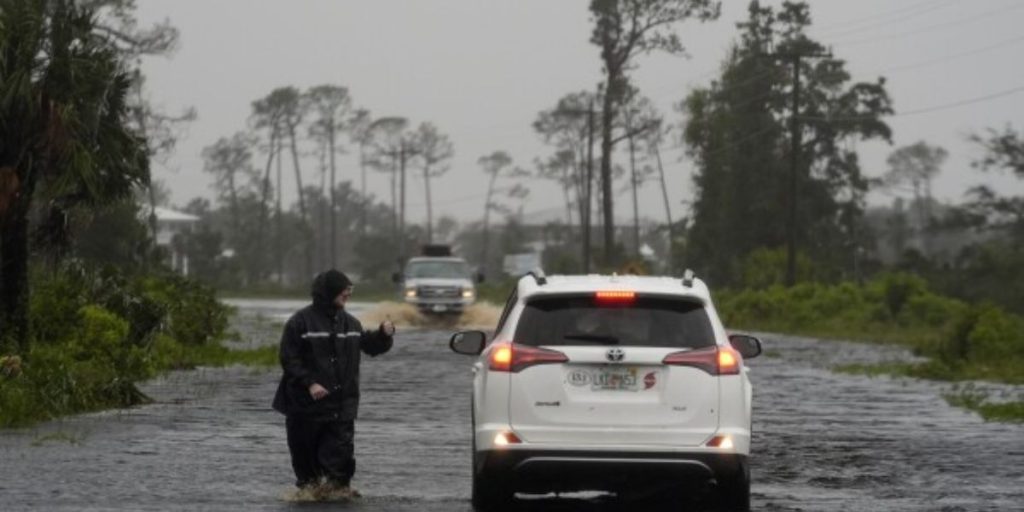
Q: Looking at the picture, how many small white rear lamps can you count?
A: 2